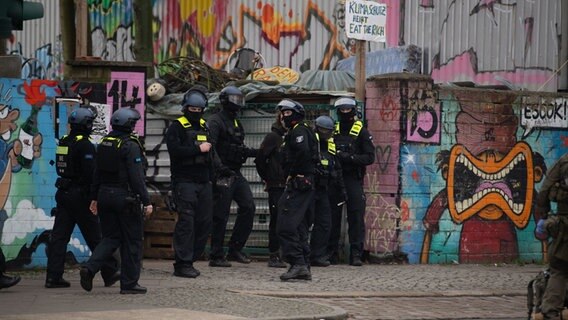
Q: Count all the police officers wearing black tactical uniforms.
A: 7